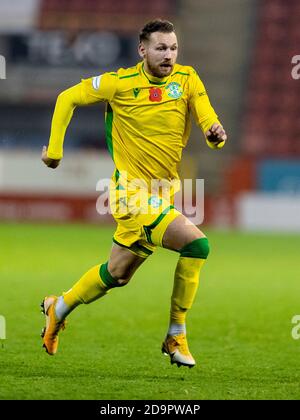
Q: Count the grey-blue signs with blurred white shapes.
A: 1